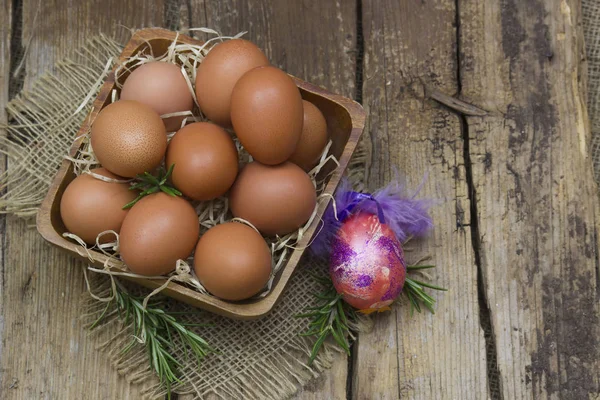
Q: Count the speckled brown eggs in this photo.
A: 1